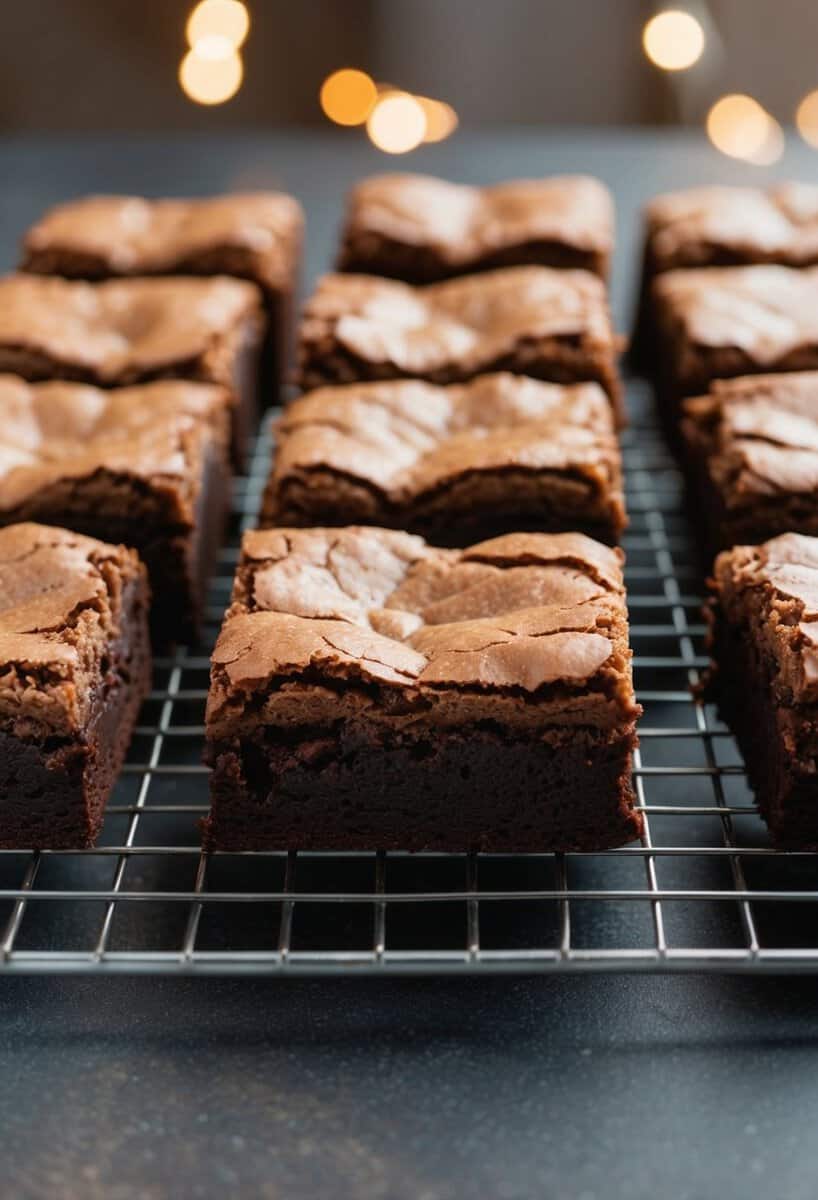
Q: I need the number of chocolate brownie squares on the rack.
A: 12